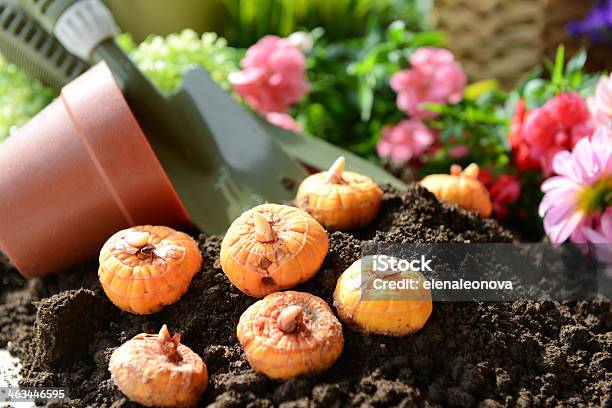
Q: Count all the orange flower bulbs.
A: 7